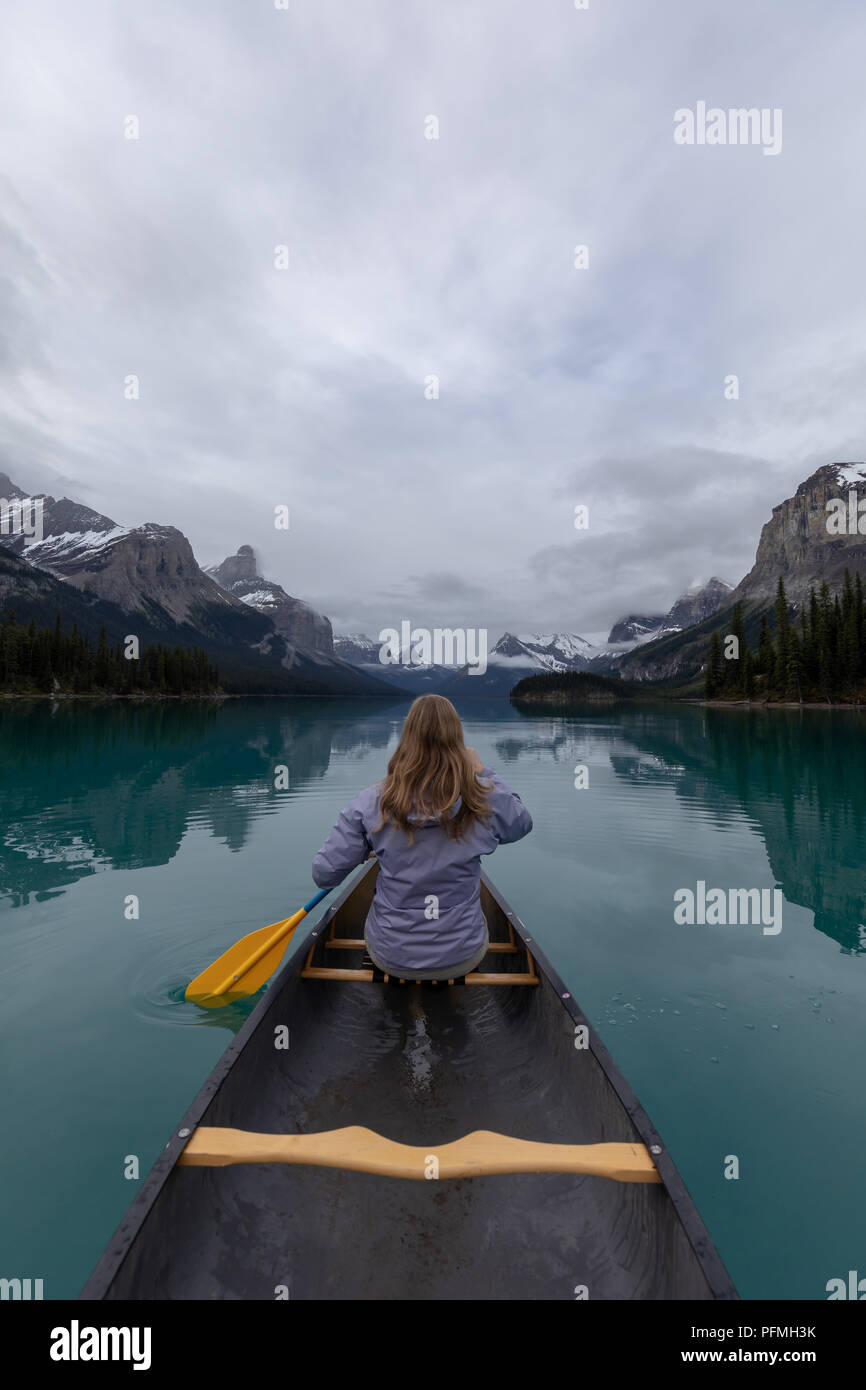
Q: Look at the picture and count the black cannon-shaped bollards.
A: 0